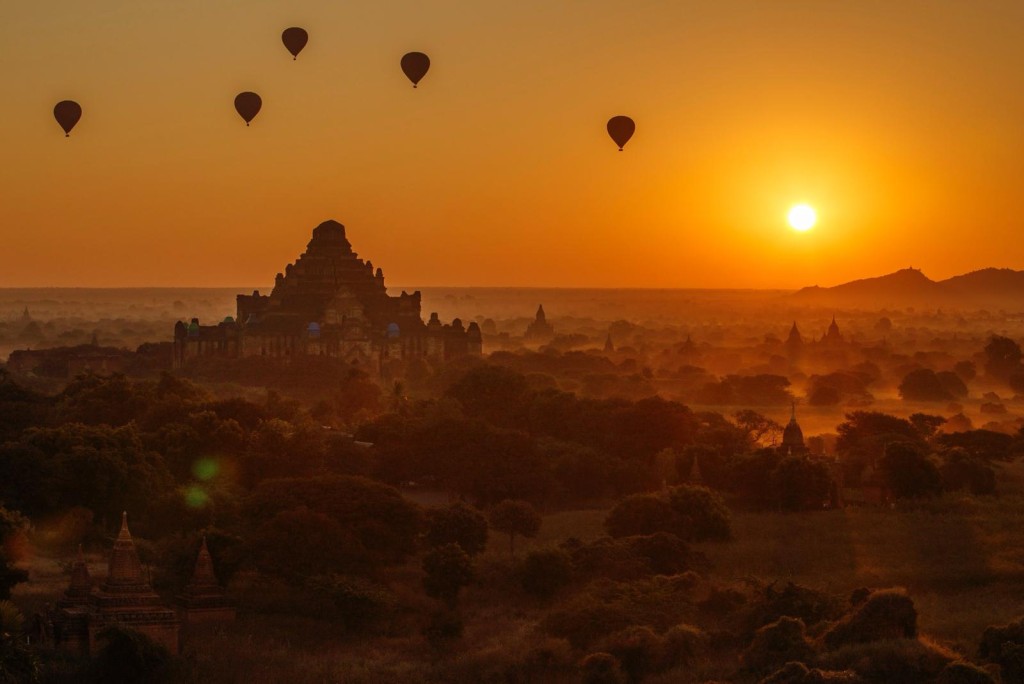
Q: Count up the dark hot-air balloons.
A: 5